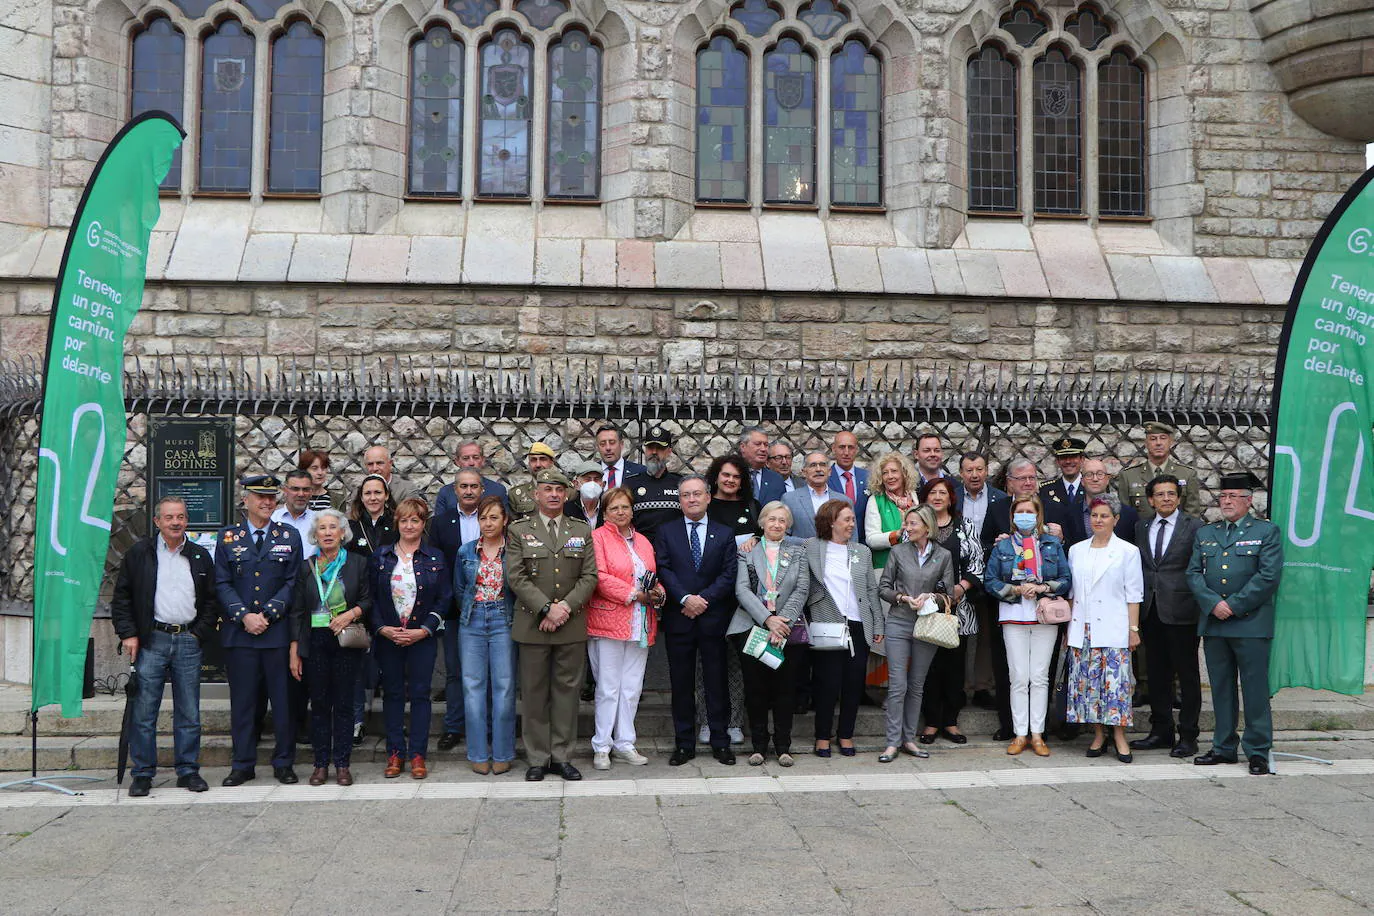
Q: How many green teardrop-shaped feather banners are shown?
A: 2